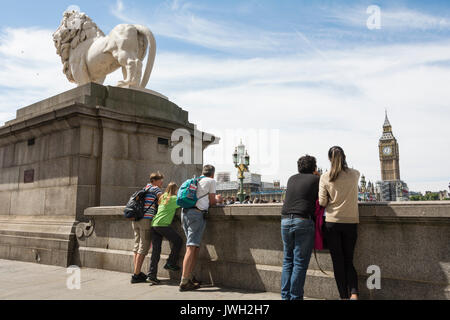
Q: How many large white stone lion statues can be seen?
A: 1